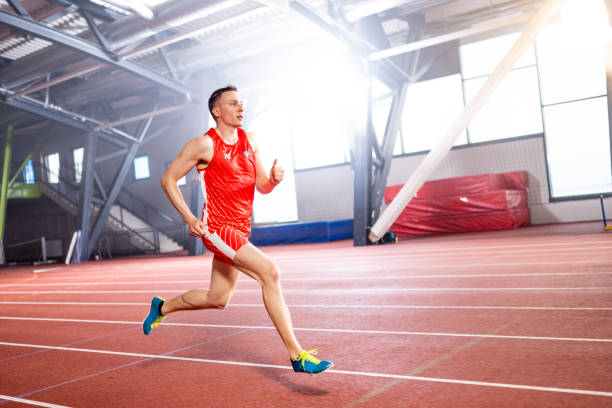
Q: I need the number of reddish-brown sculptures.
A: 0